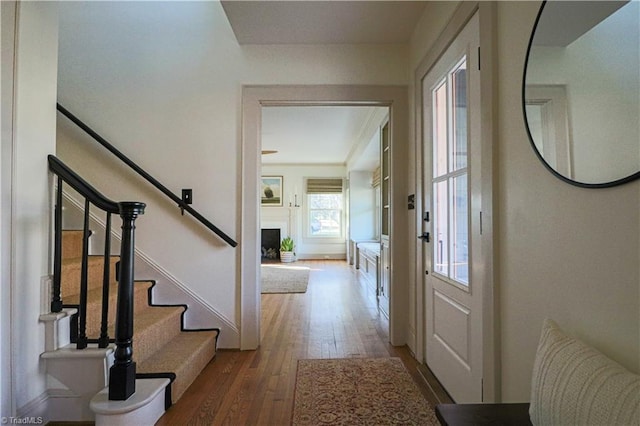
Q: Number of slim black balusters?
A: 3